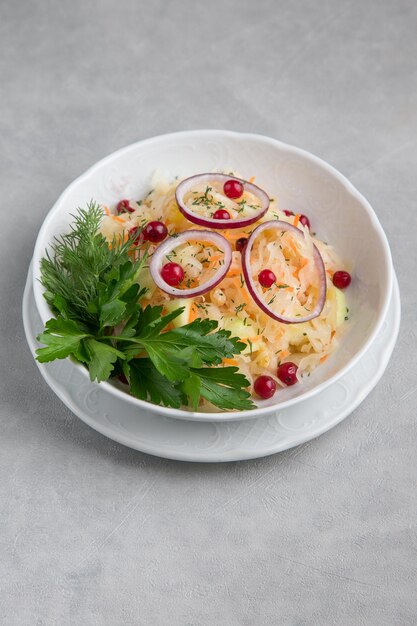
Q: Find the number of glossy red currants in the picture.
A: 13